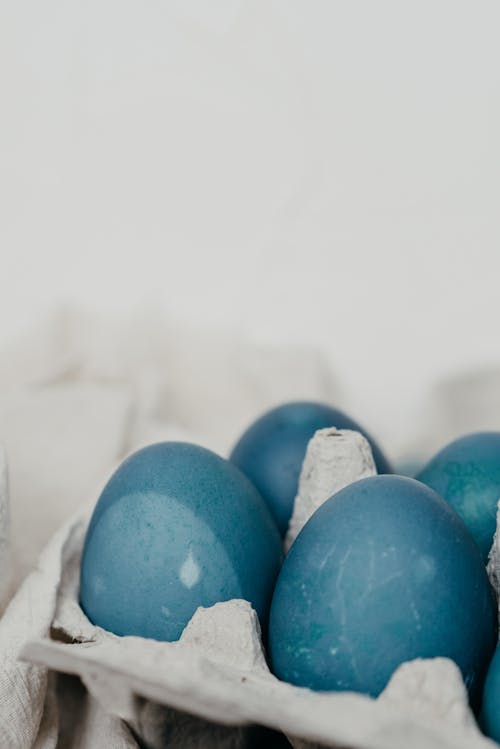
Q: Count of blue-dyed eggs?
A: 5